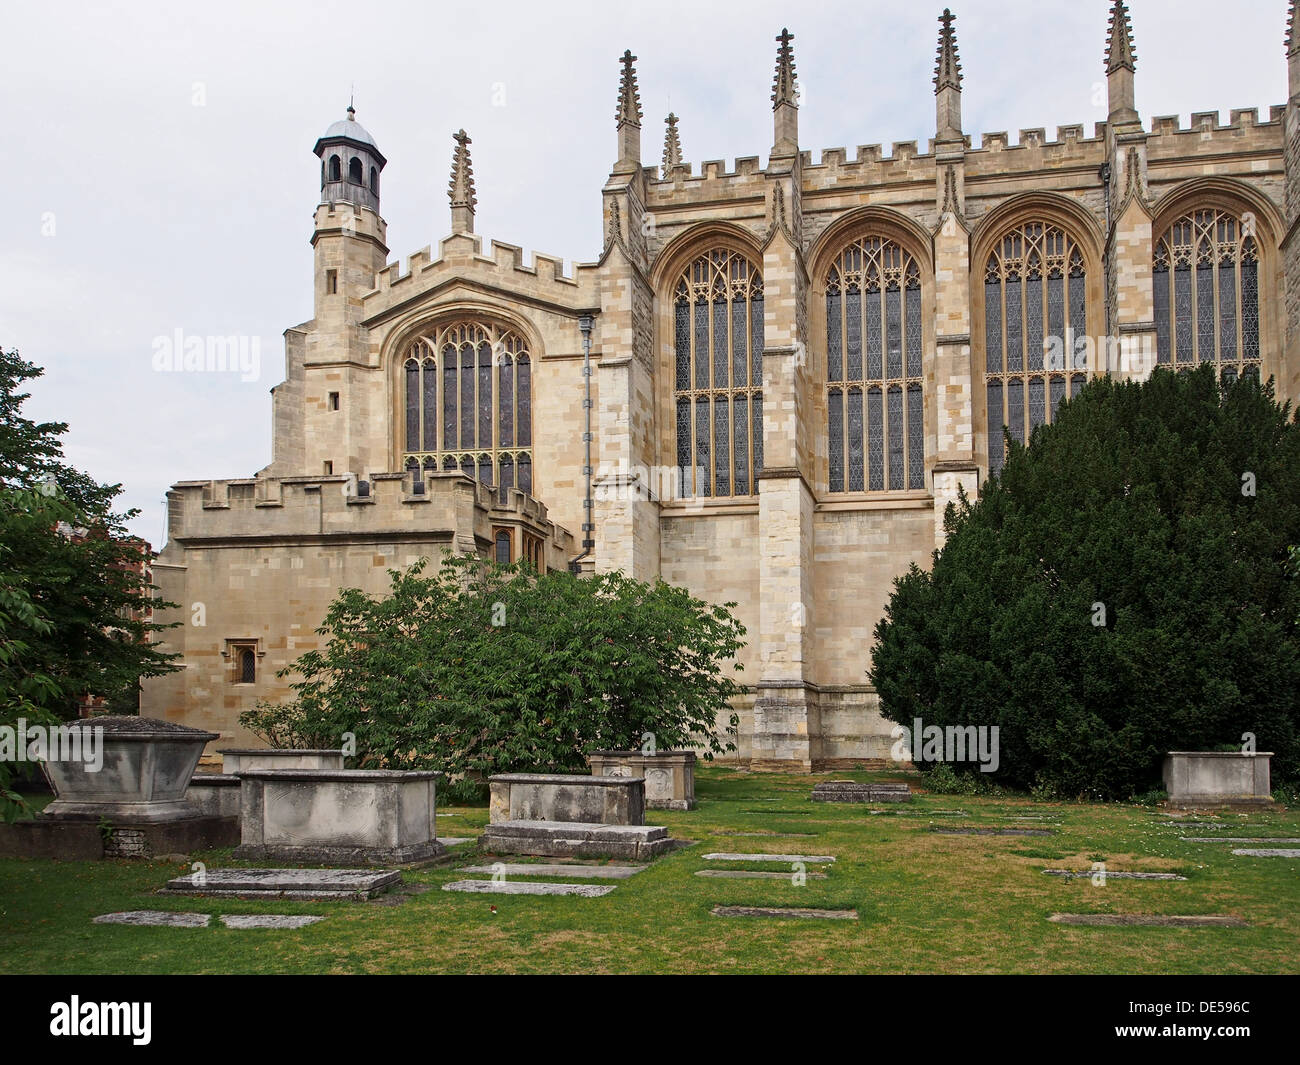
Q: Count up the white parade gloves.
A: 0